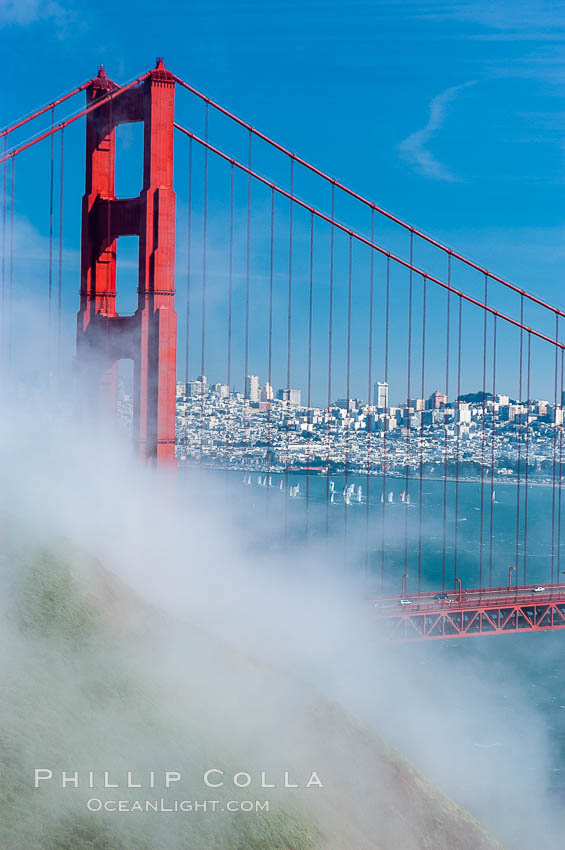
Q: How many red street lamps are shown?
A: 3